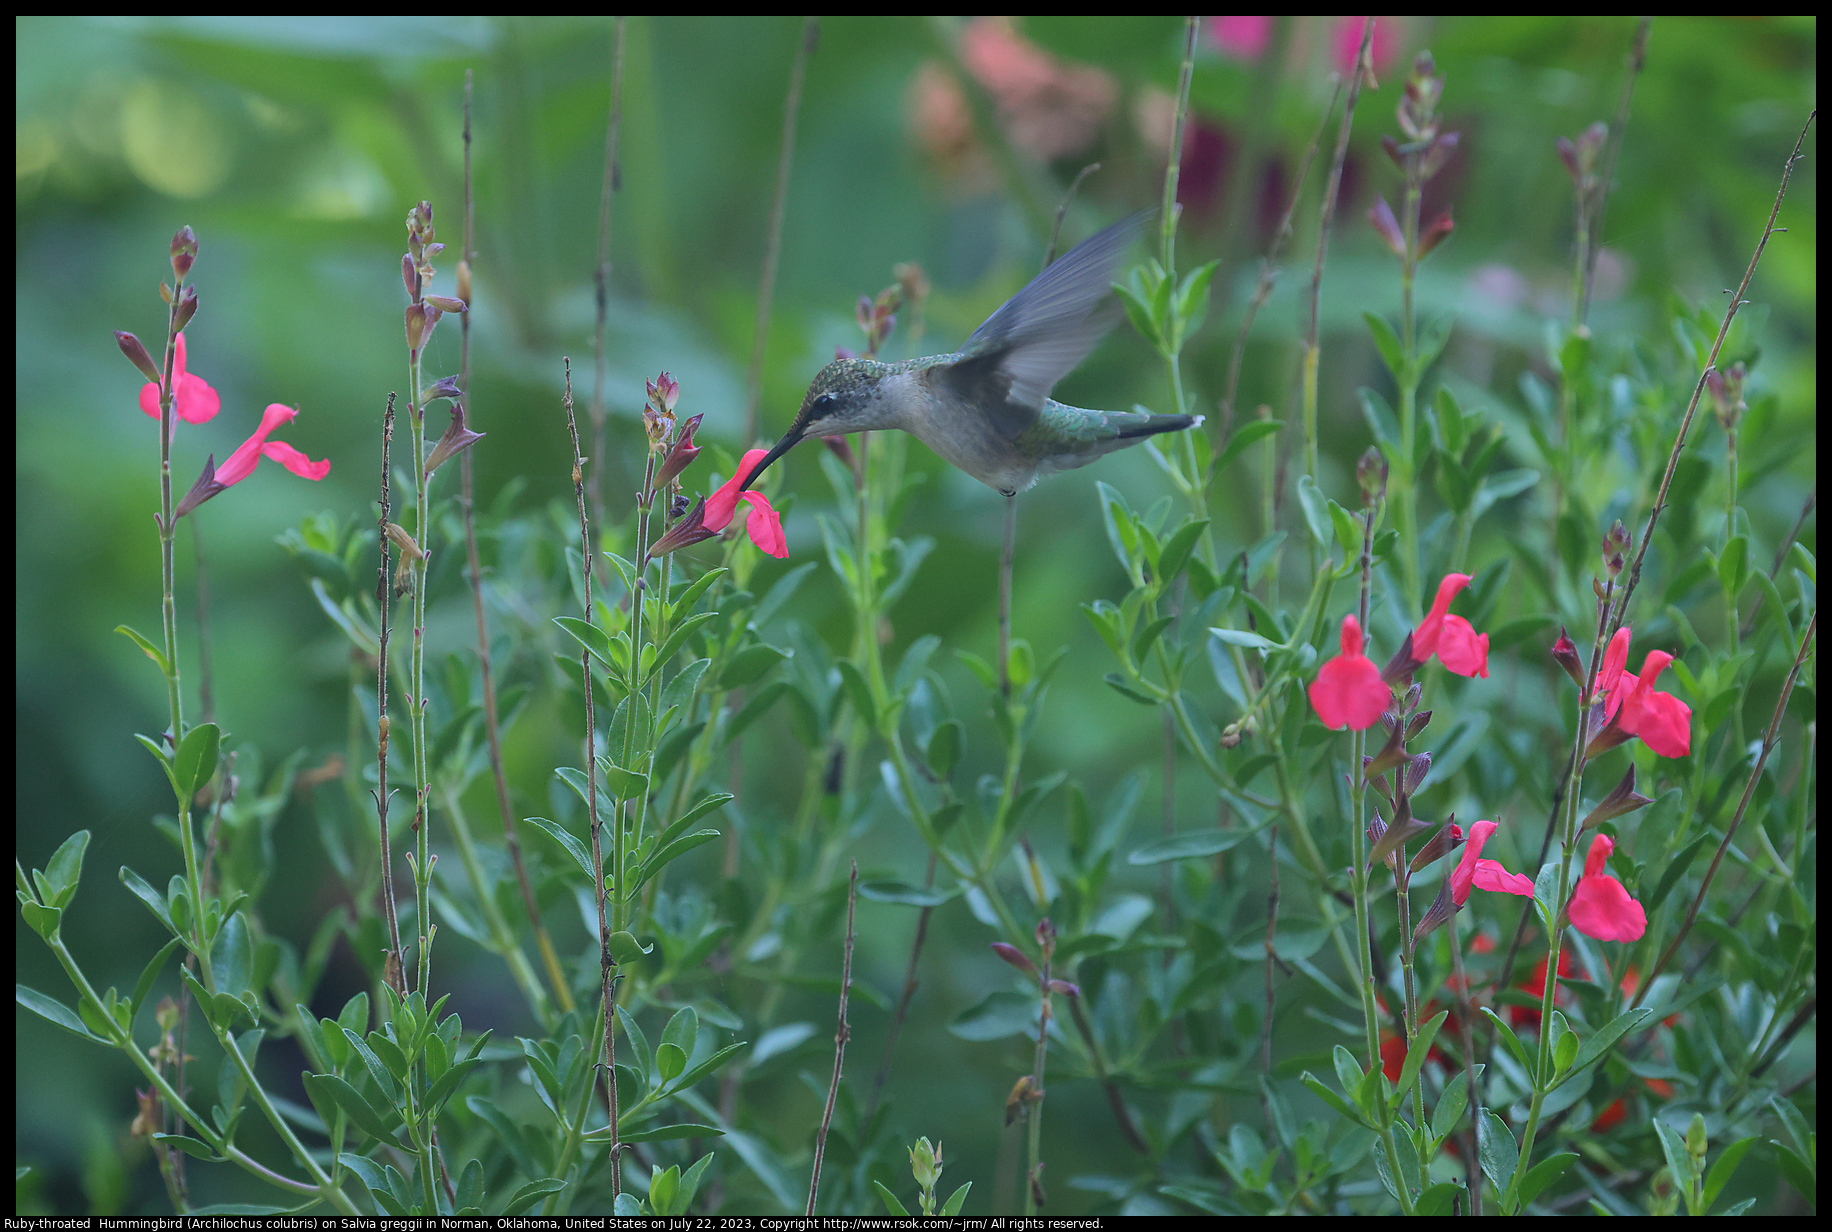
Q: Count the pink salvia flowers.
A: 9